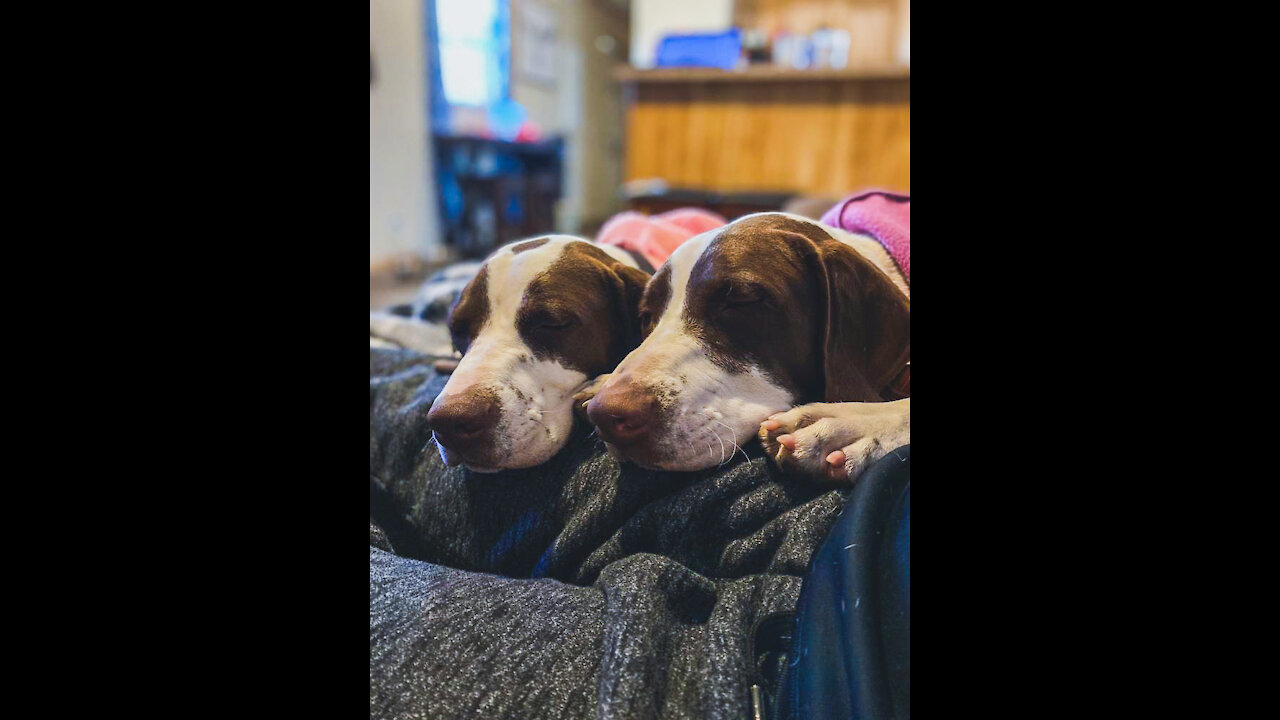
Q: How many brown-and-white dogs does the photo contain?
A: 2